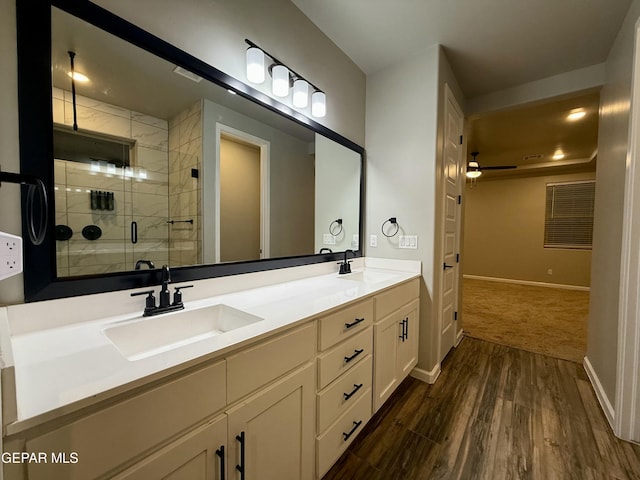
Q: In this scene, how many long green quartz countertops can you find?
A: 0